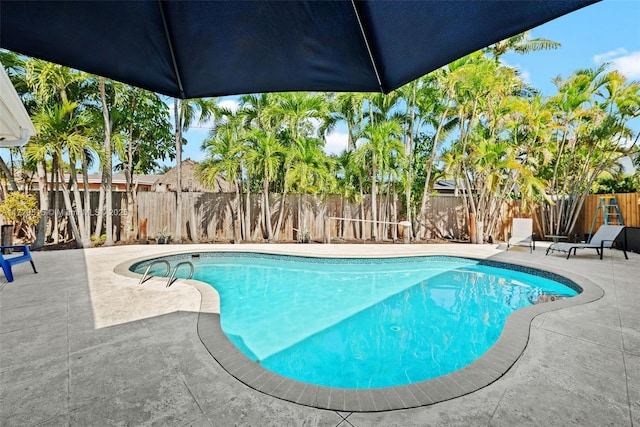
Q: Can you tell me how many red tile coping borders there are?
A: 0